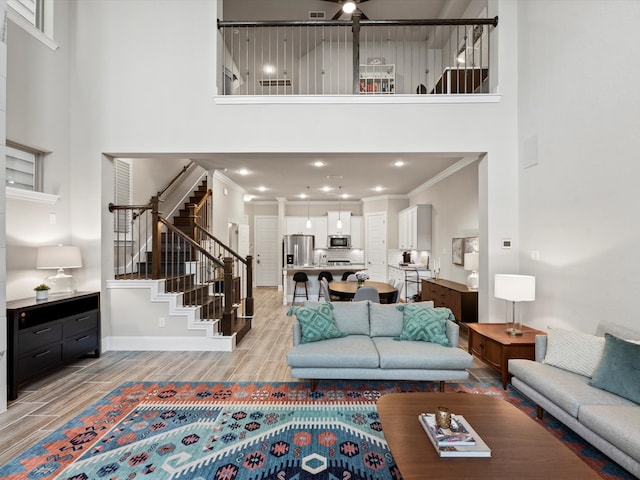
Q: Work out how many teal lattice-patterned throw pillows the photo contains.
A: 2